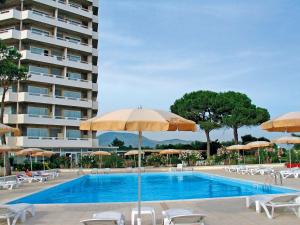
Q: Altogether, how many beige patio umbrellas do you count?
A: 12